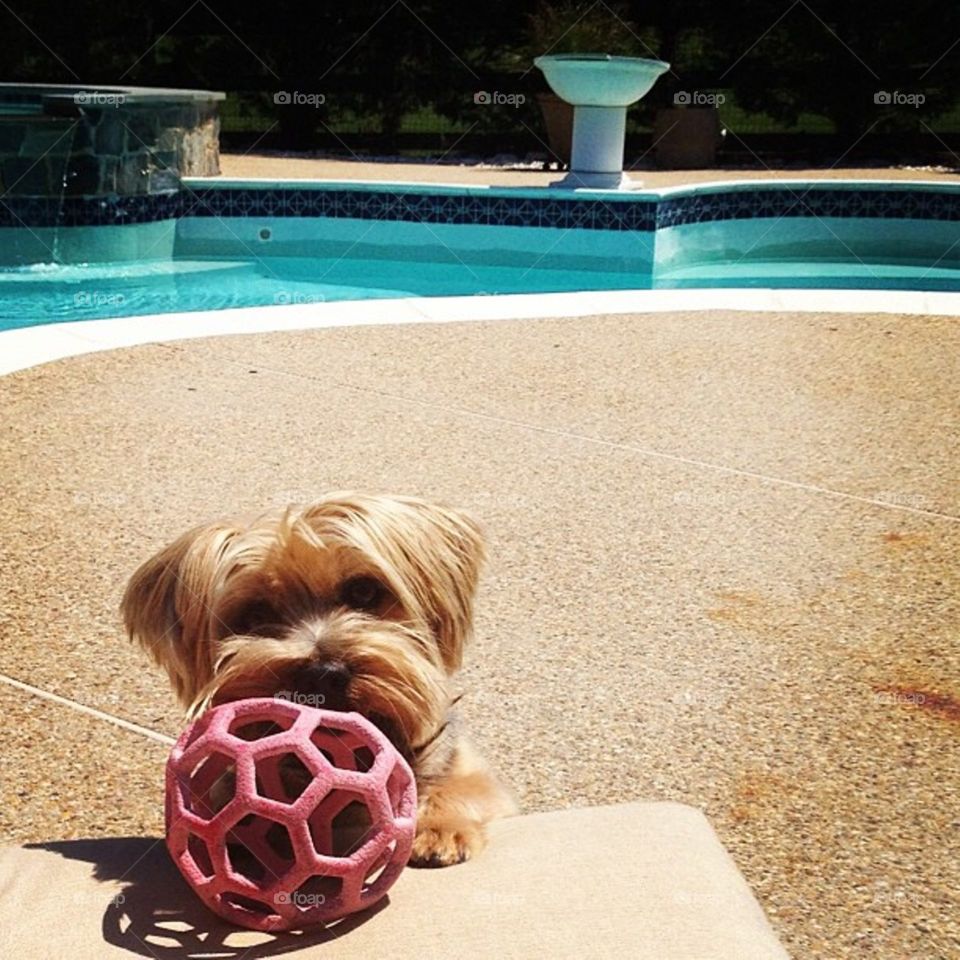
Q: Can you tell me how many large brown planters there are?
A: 2